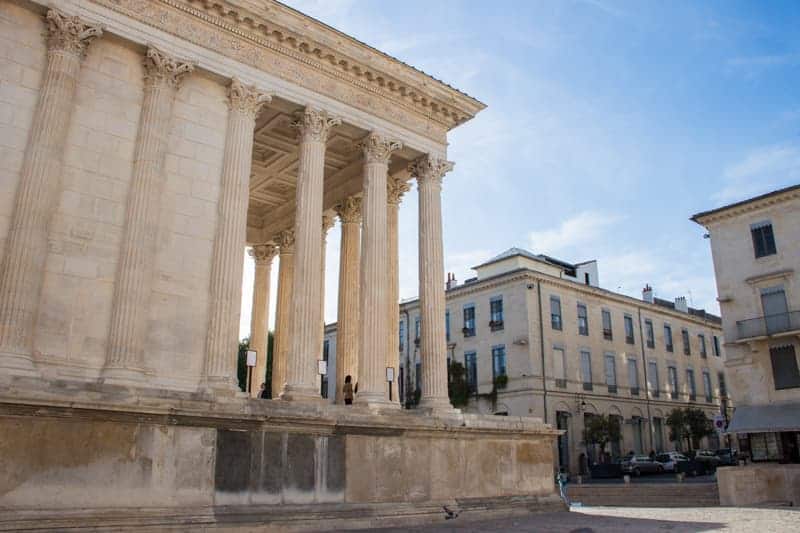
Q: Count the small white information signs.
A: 3